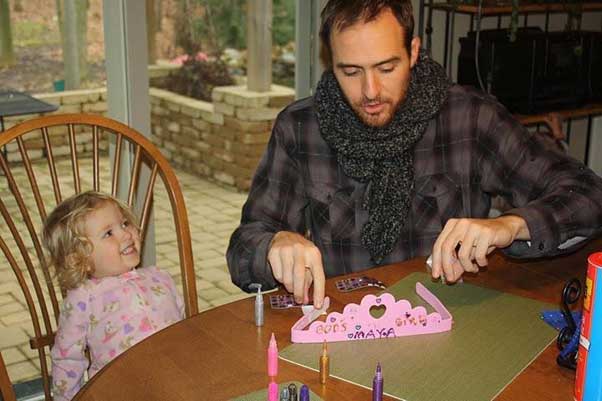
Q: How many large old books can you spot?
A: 0